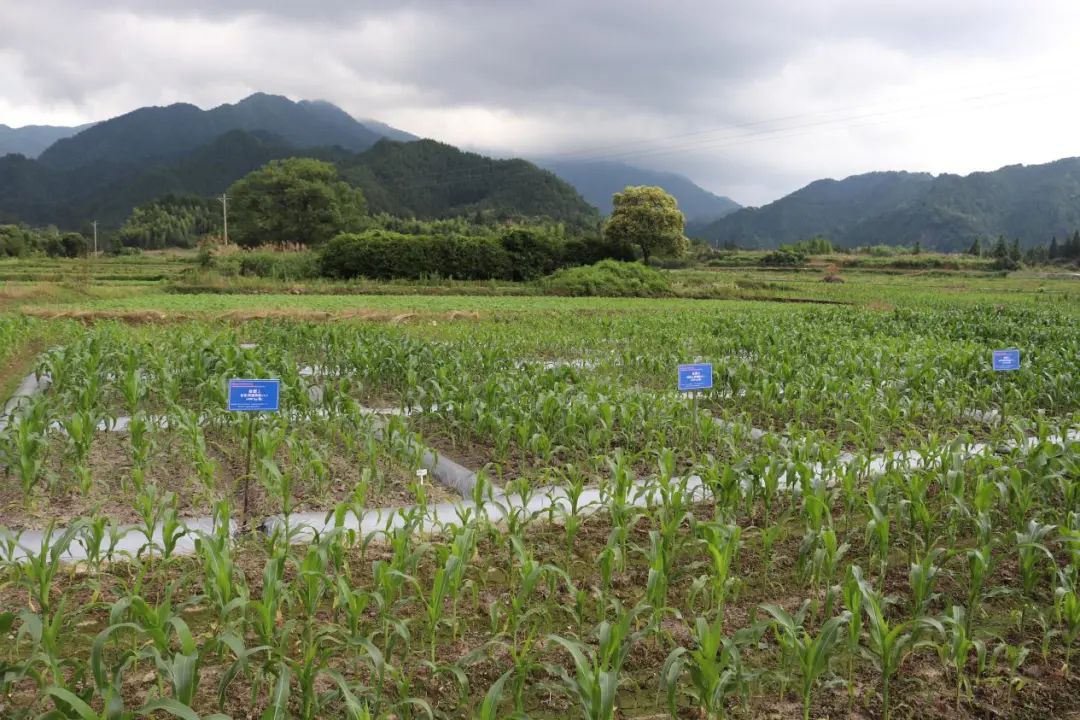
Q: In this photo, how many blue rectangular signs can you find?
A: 3